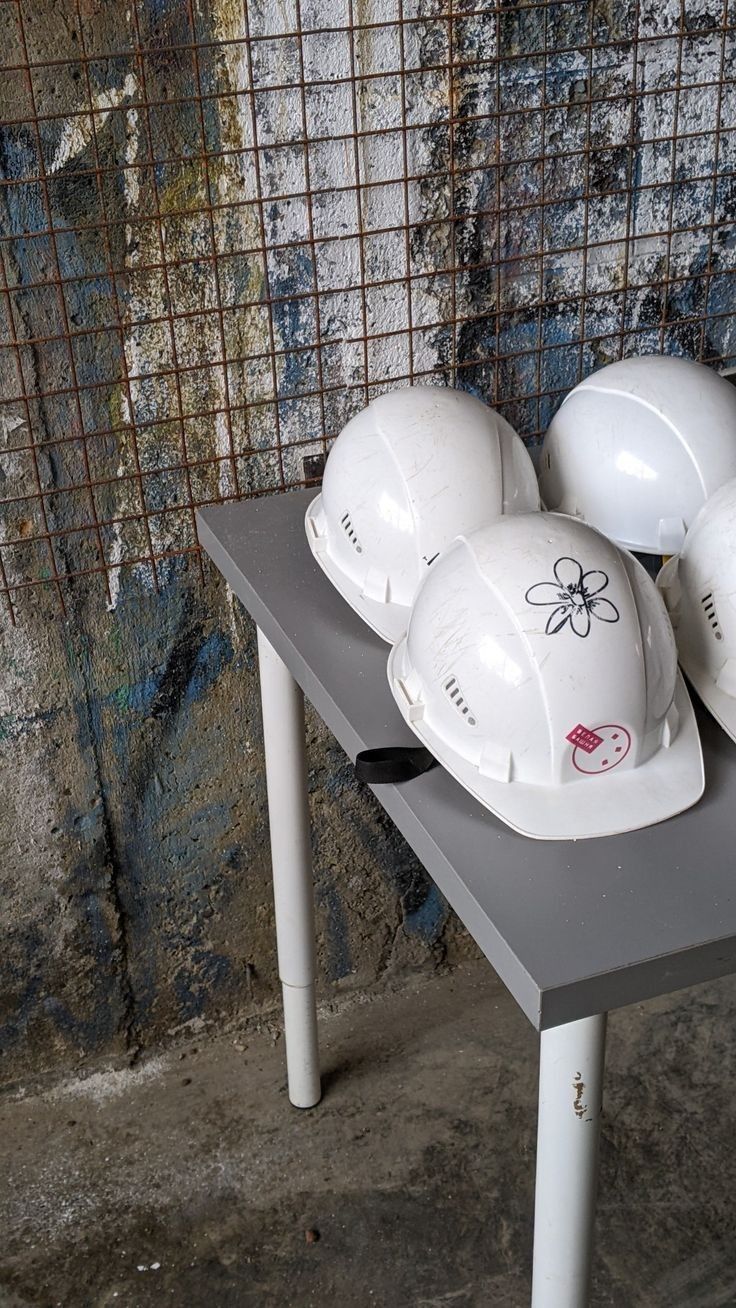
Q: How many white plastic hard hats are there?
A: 4